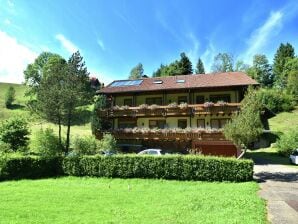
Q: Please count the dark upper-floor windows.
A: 5